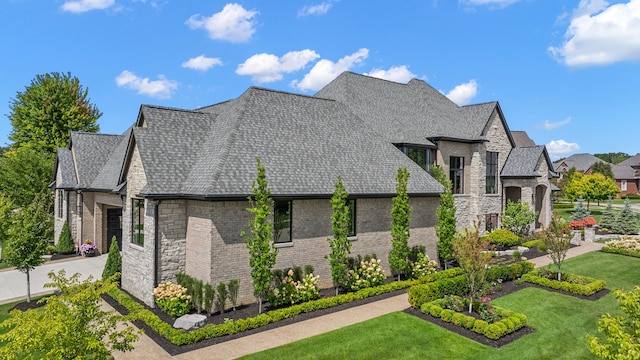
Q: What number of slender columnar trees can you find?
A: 4